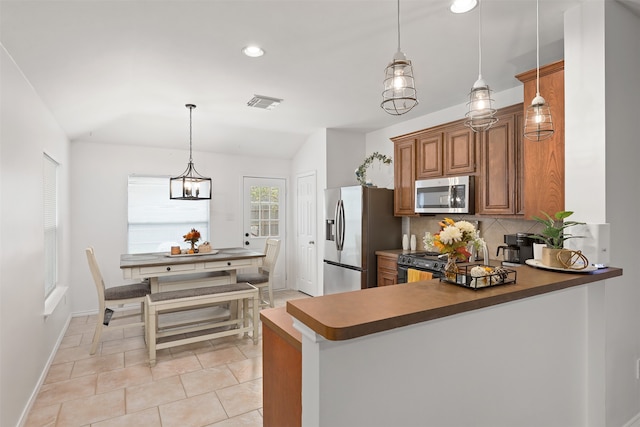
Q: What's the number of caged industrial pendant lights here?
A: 3